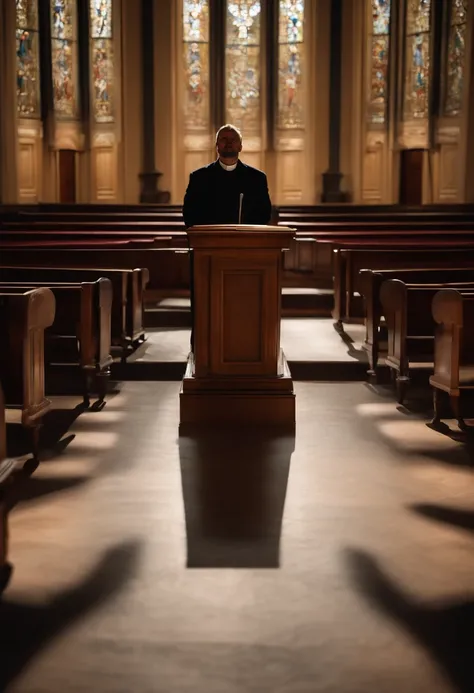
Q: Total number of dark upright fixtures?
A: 2